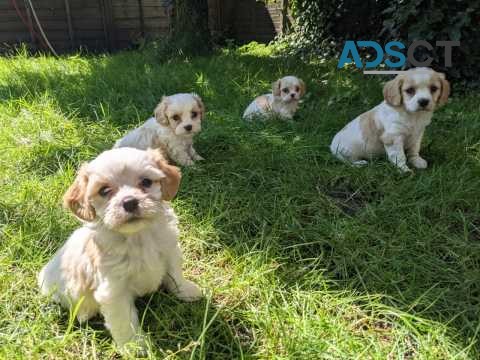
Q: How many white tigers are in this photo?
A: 0